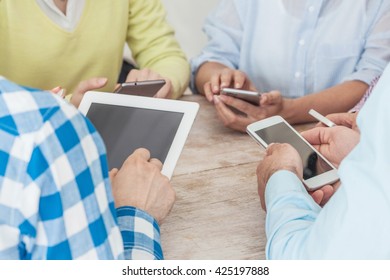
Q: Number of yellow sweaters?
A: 1